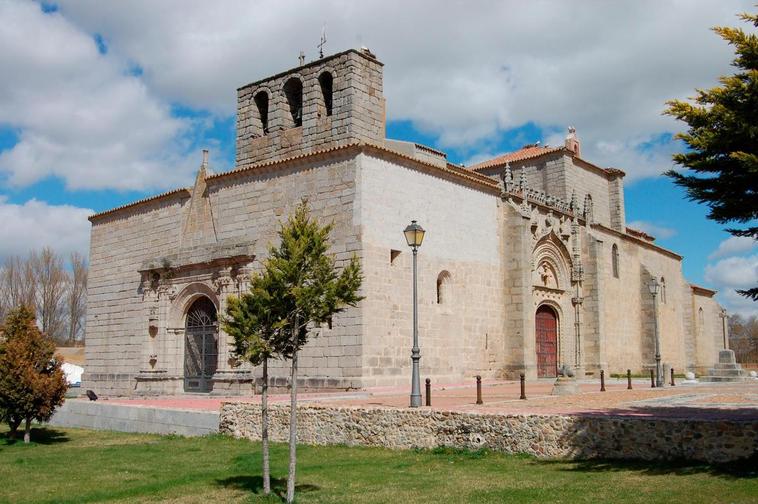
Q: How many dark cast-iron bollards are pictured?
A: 7